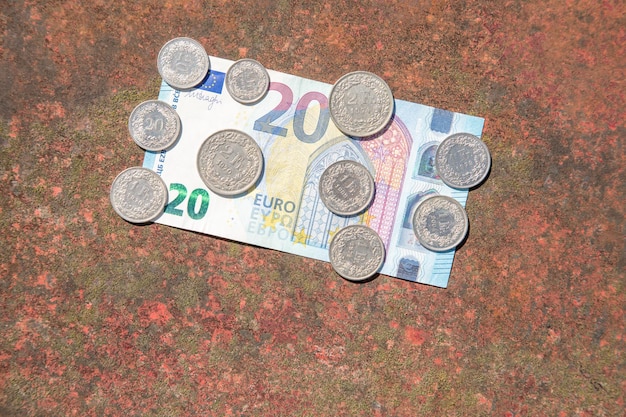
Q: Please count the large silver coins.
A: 2